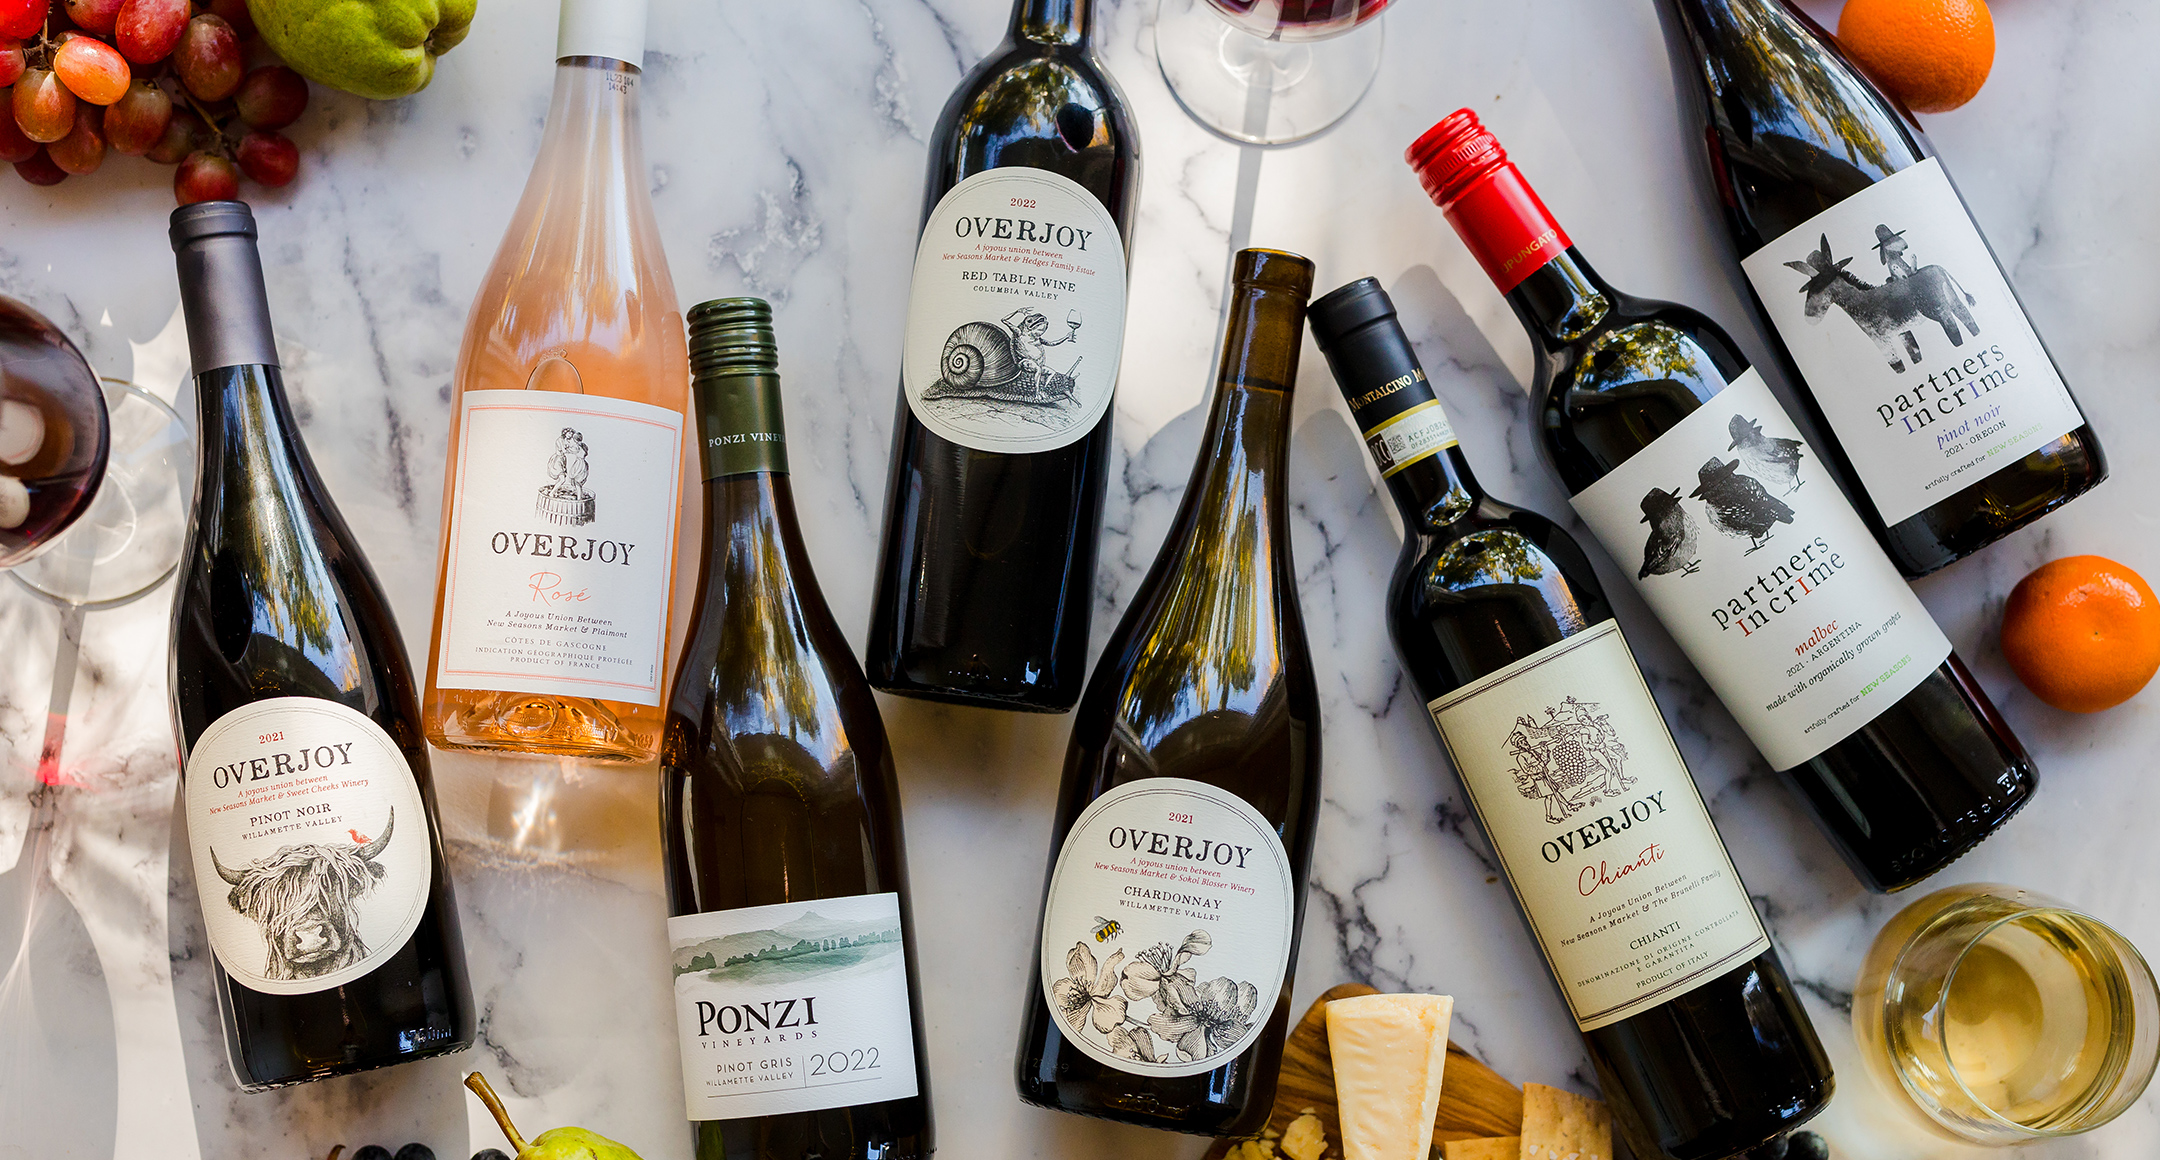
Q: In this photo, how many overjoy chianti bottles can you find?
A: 1